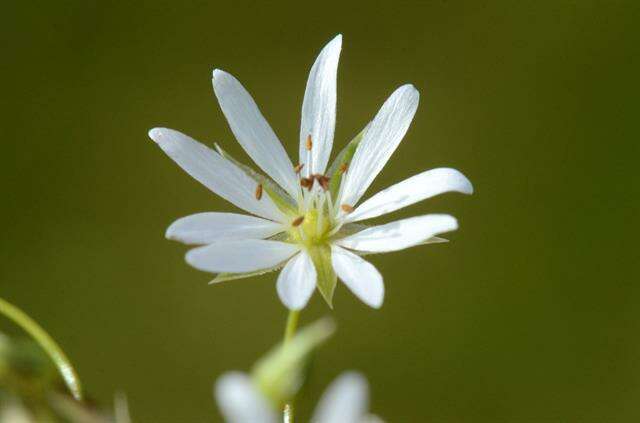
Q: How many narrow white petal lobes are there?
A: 10